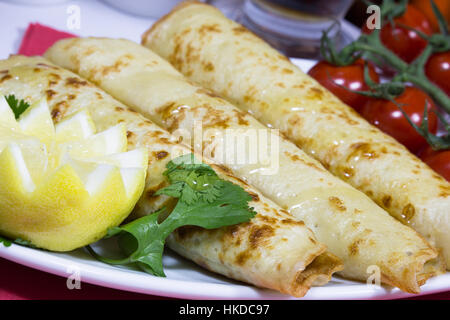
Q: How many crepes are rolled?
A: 3